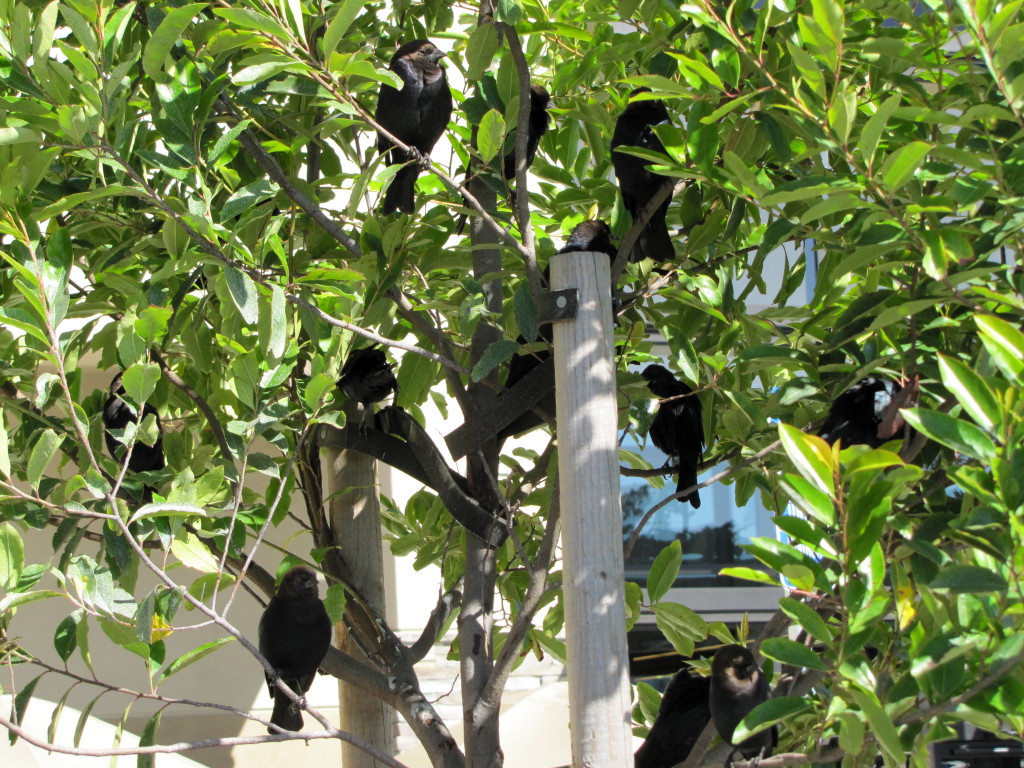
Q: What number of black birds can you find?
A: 11